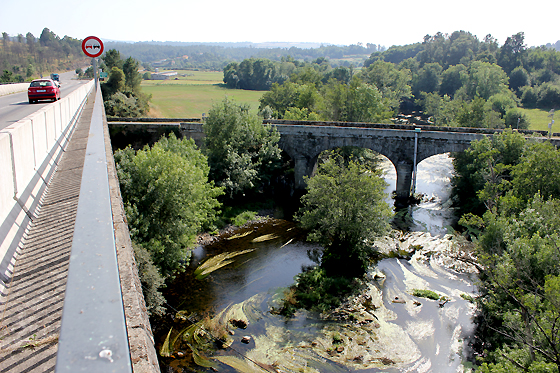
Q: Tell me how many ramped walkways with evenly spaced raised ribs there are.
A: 0